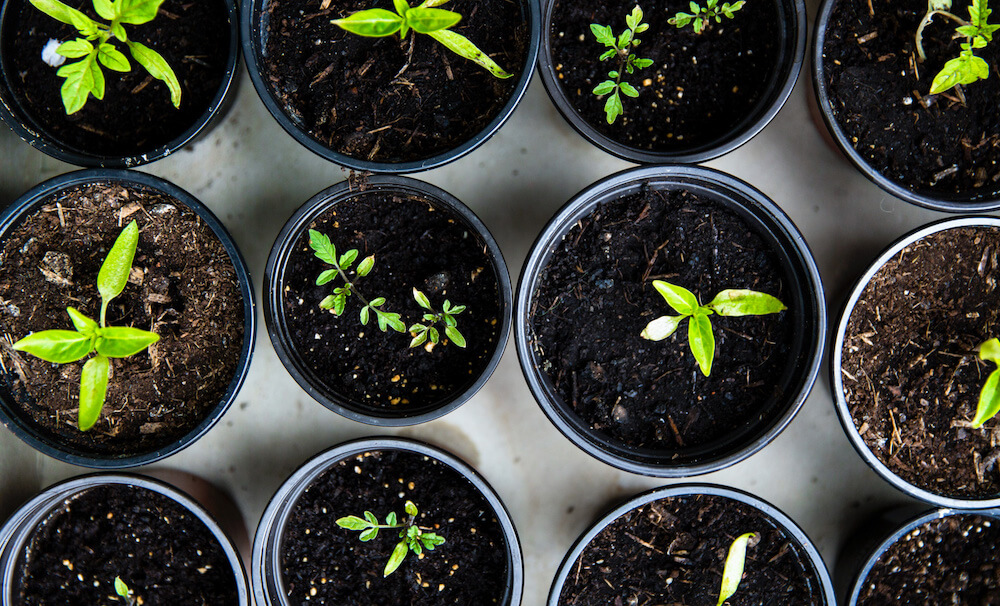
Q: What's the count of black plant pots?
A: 12